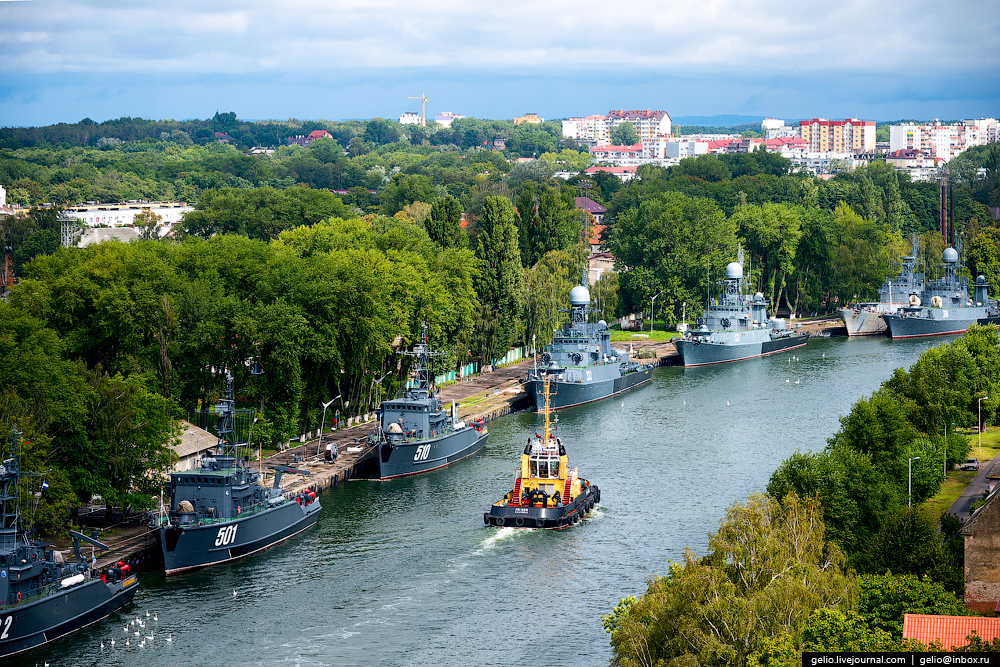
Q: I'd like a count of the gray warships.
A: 7